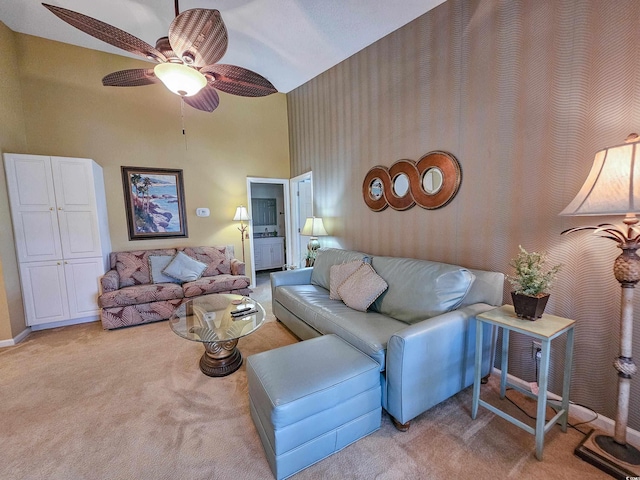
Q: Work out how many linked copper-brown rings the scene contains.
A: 3